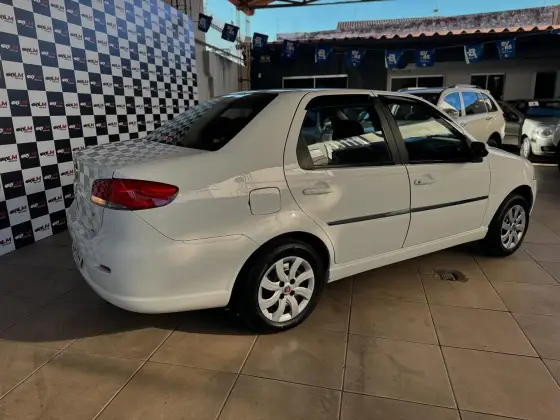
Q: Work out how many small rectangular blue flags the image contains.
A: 10